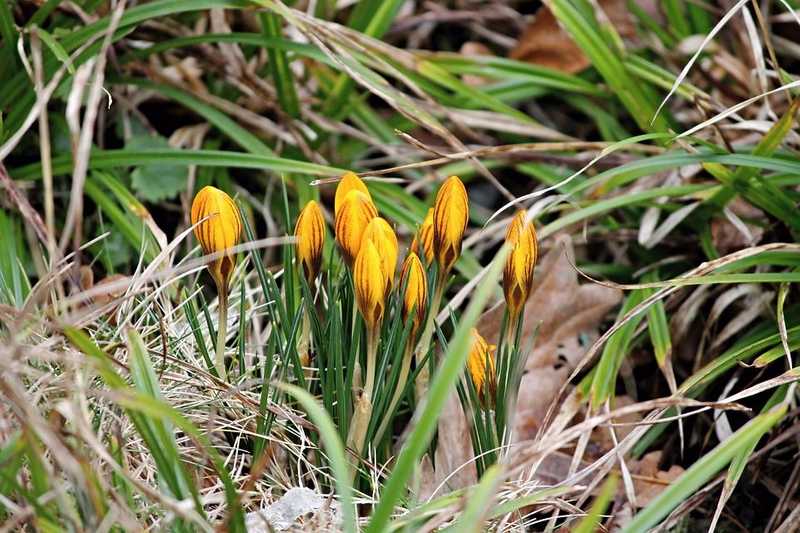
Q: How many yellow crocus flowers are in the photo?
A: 11